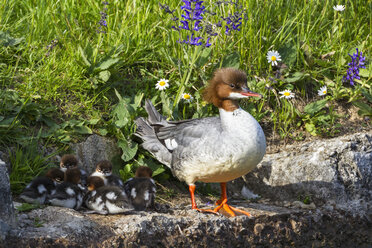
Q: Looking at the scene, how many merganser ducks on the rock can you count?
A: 7